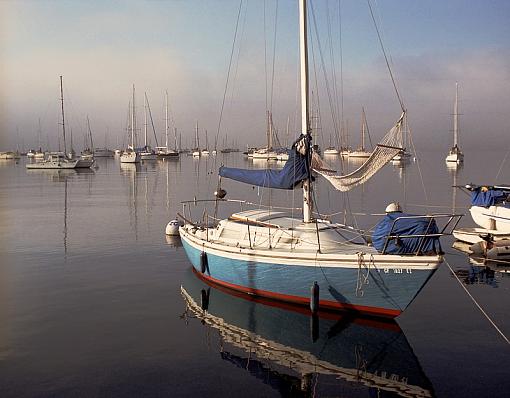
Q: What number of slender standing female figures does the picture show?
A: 0